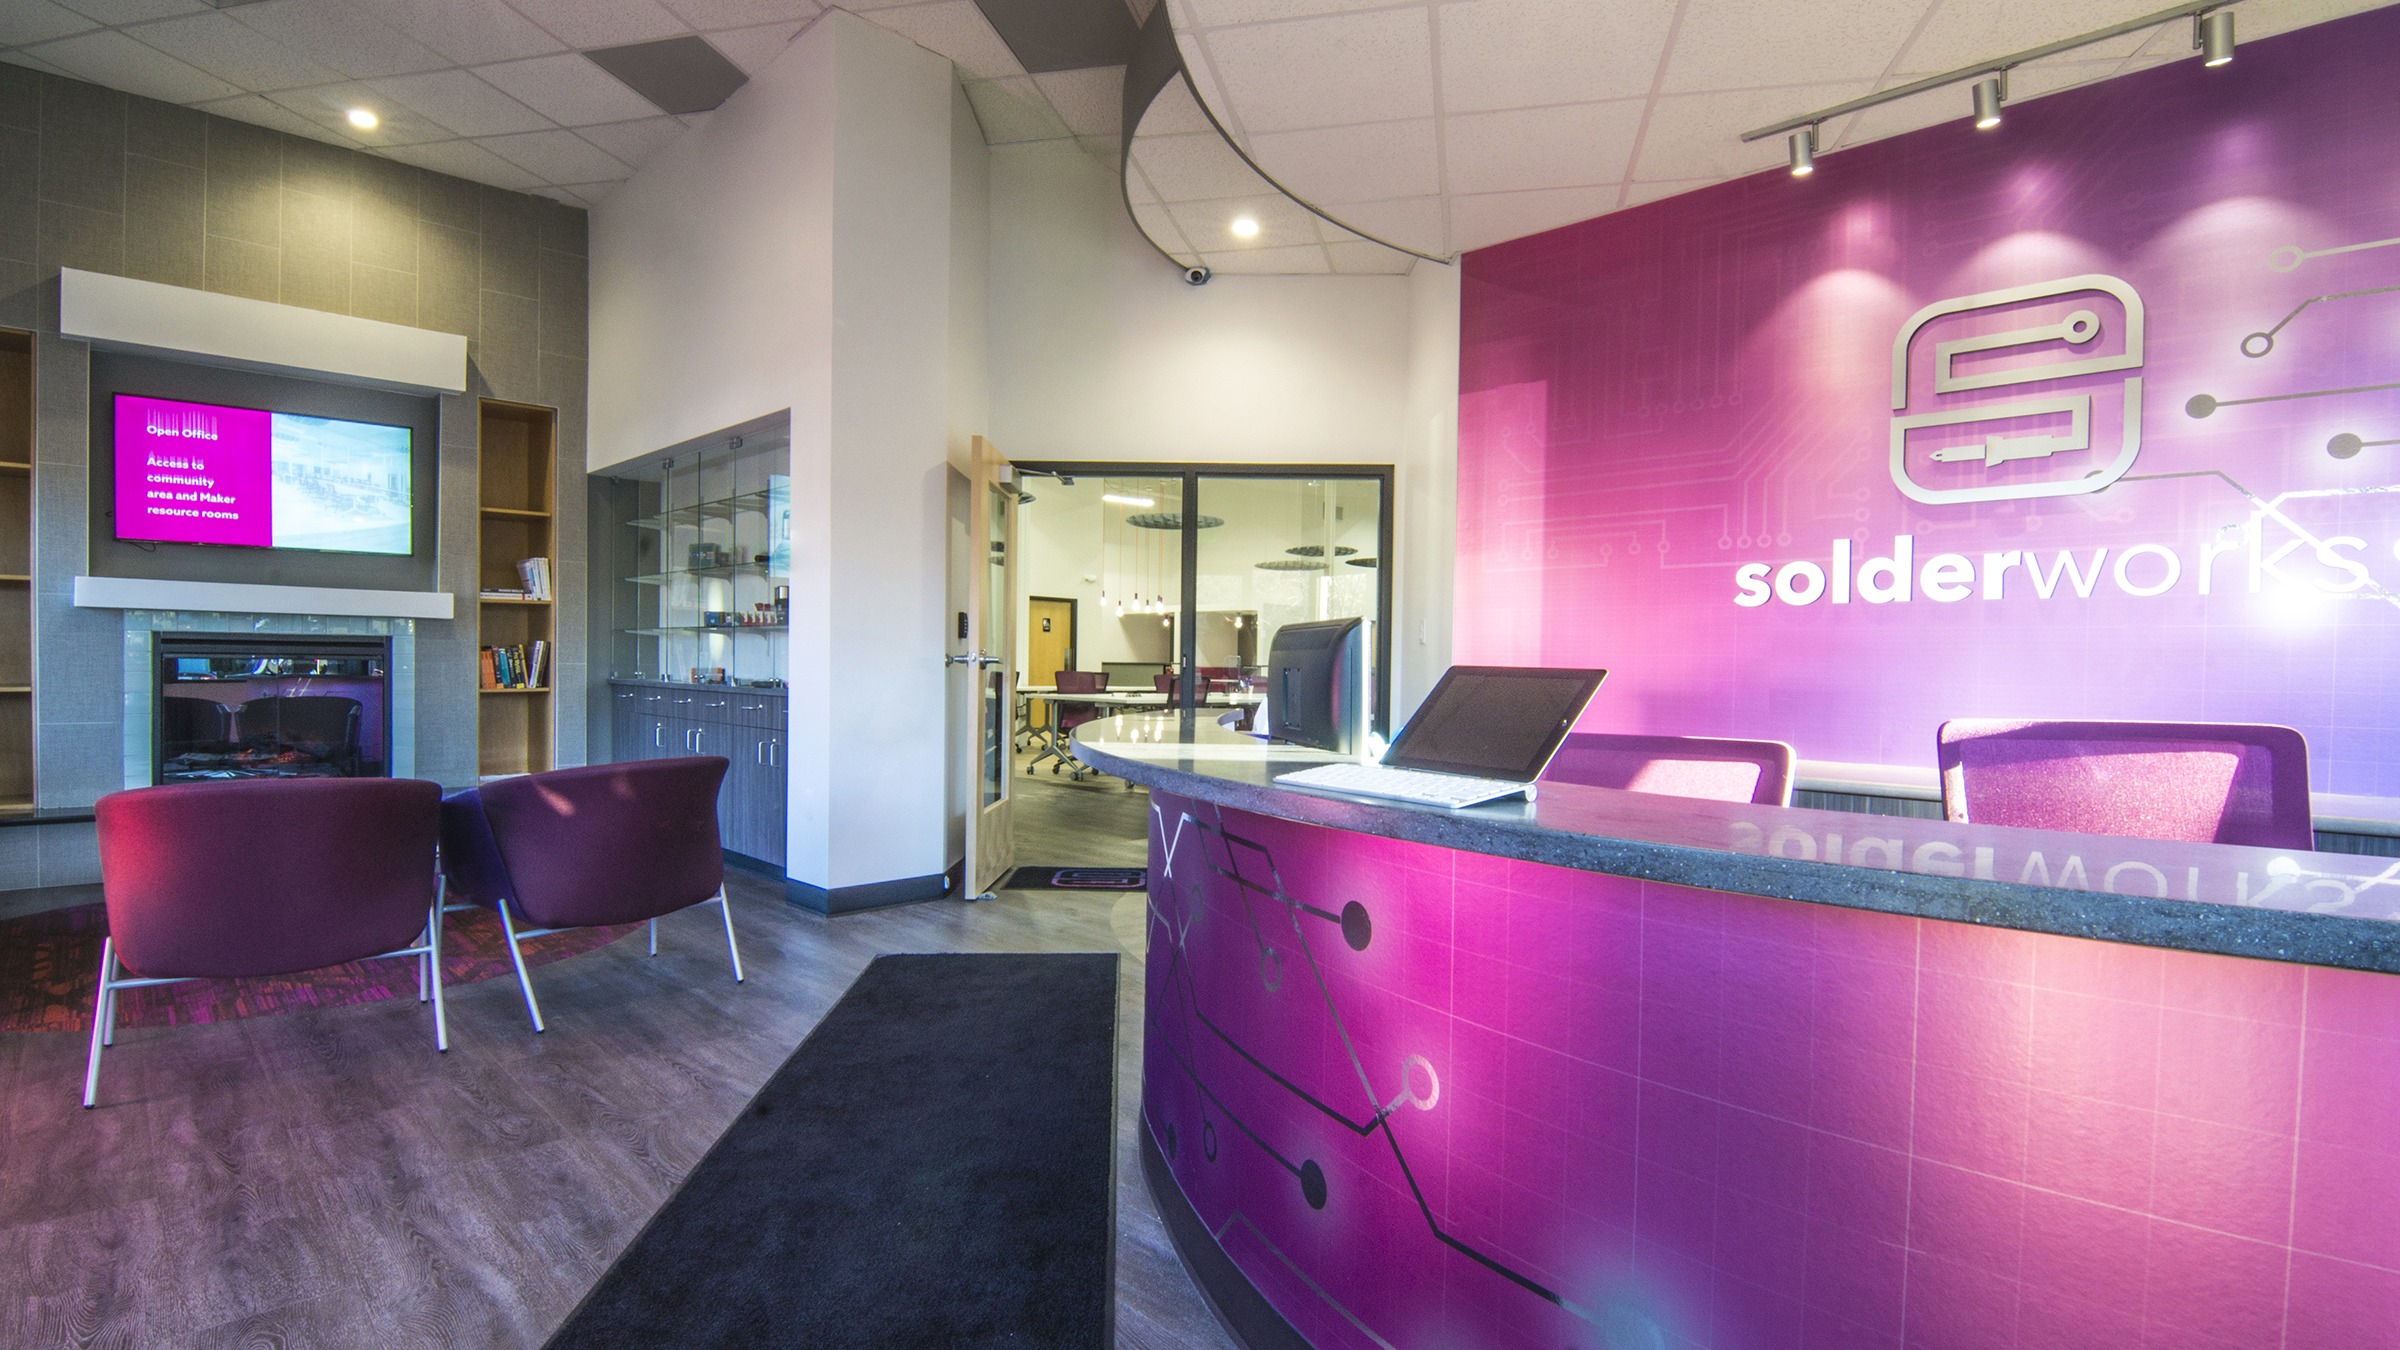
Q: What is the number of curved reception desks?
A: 1